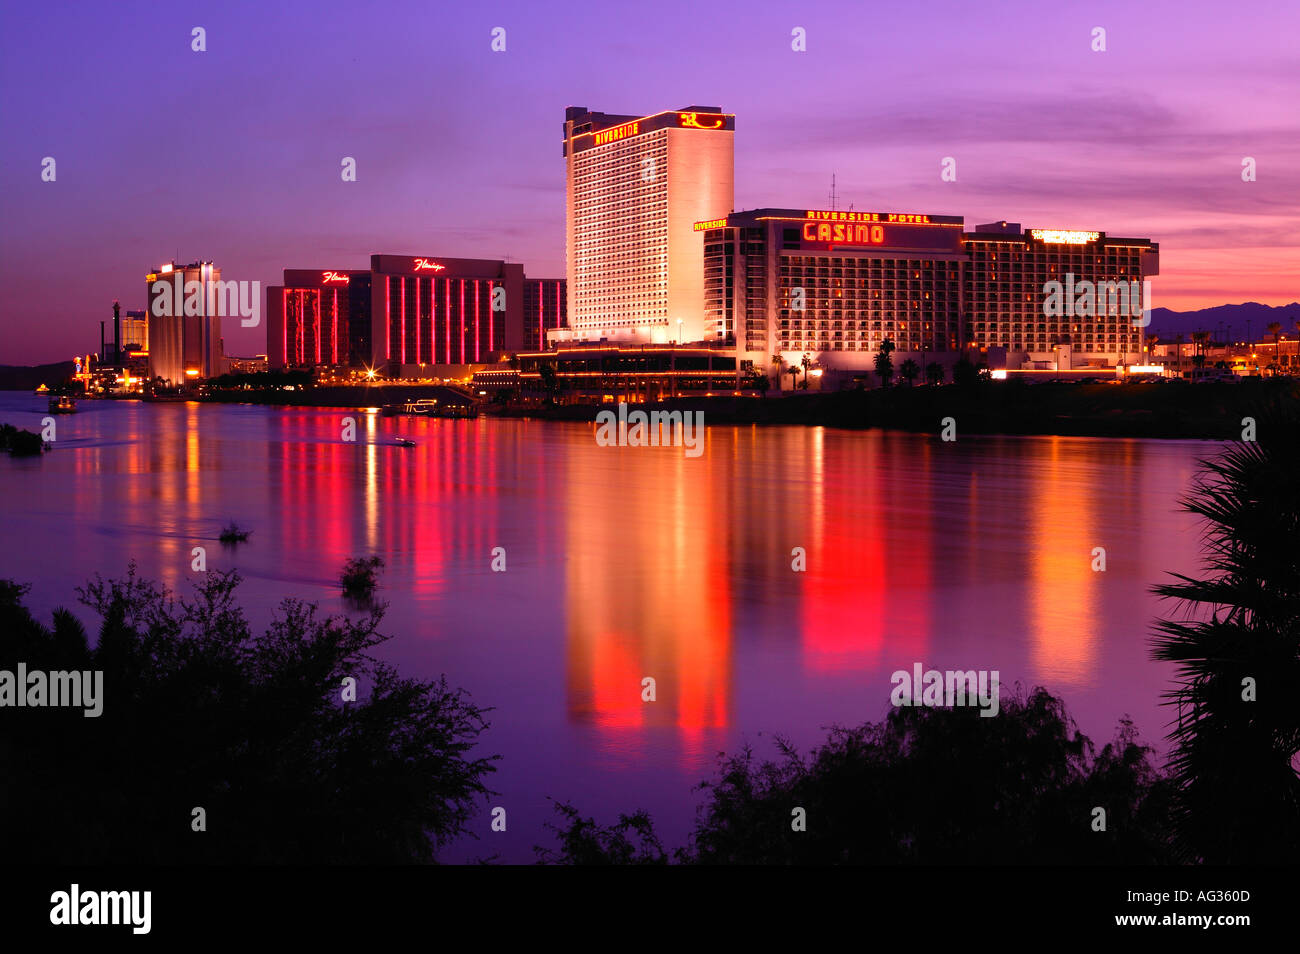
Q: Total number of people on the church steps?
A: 0